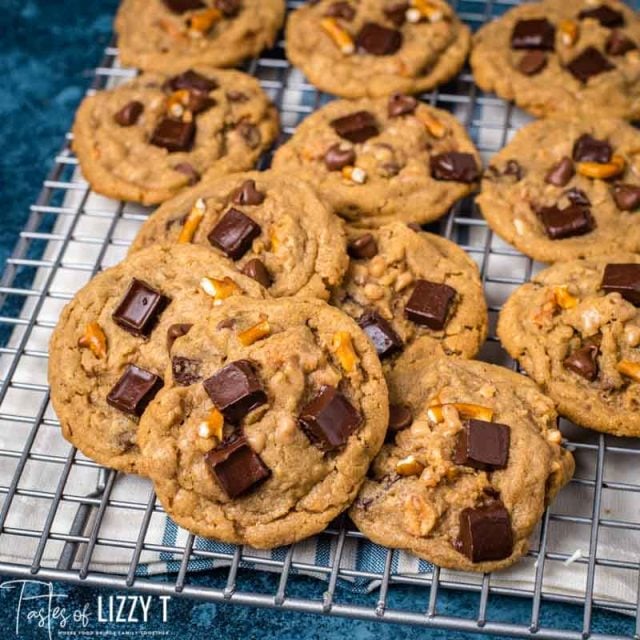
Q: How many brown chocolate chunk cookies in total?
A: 12